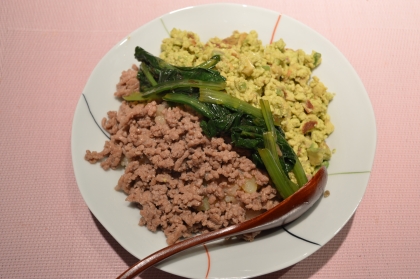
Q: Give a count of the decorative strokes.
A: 6